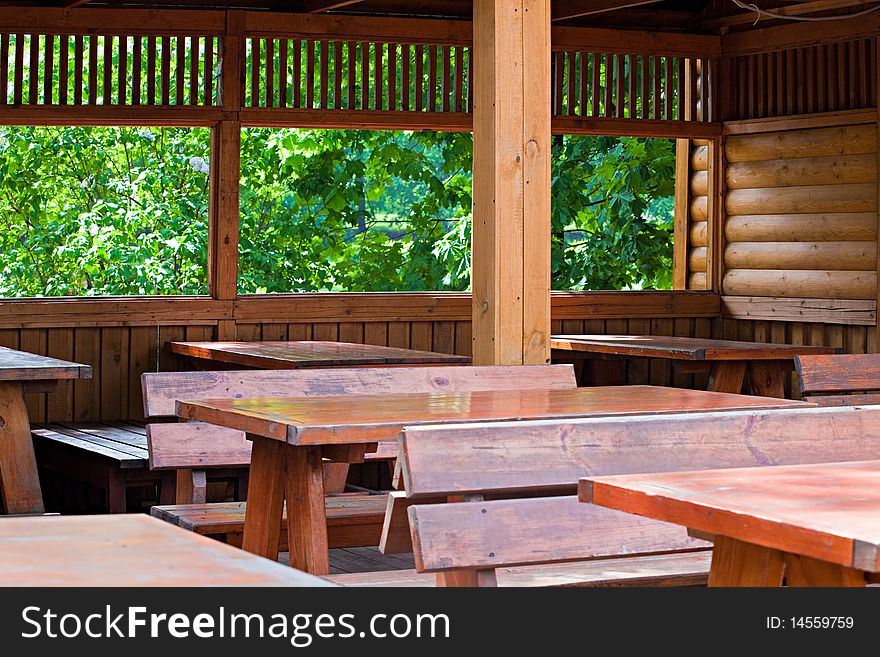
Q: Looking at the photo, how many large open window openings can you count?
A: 3